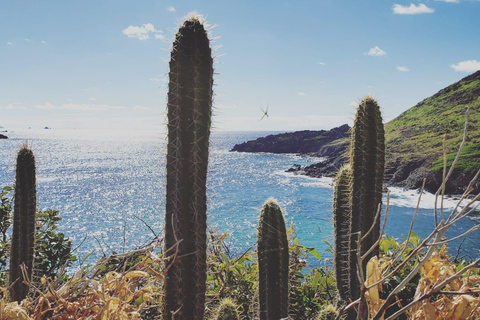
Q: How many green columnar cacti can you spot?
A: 5